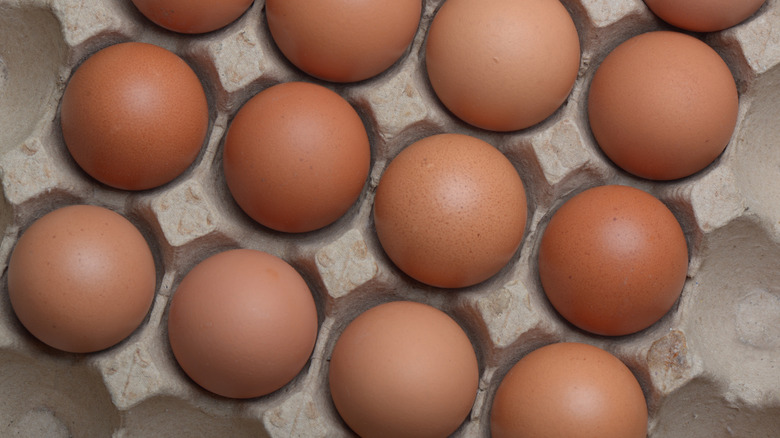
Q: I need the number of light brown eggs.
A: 13